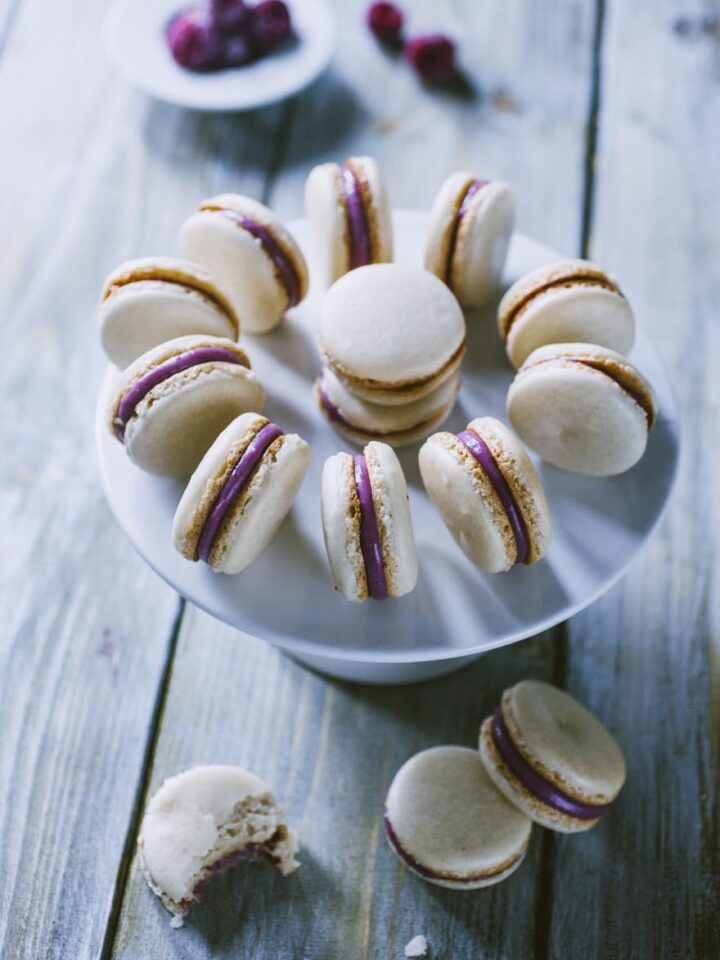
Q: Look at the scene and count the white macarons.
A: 15